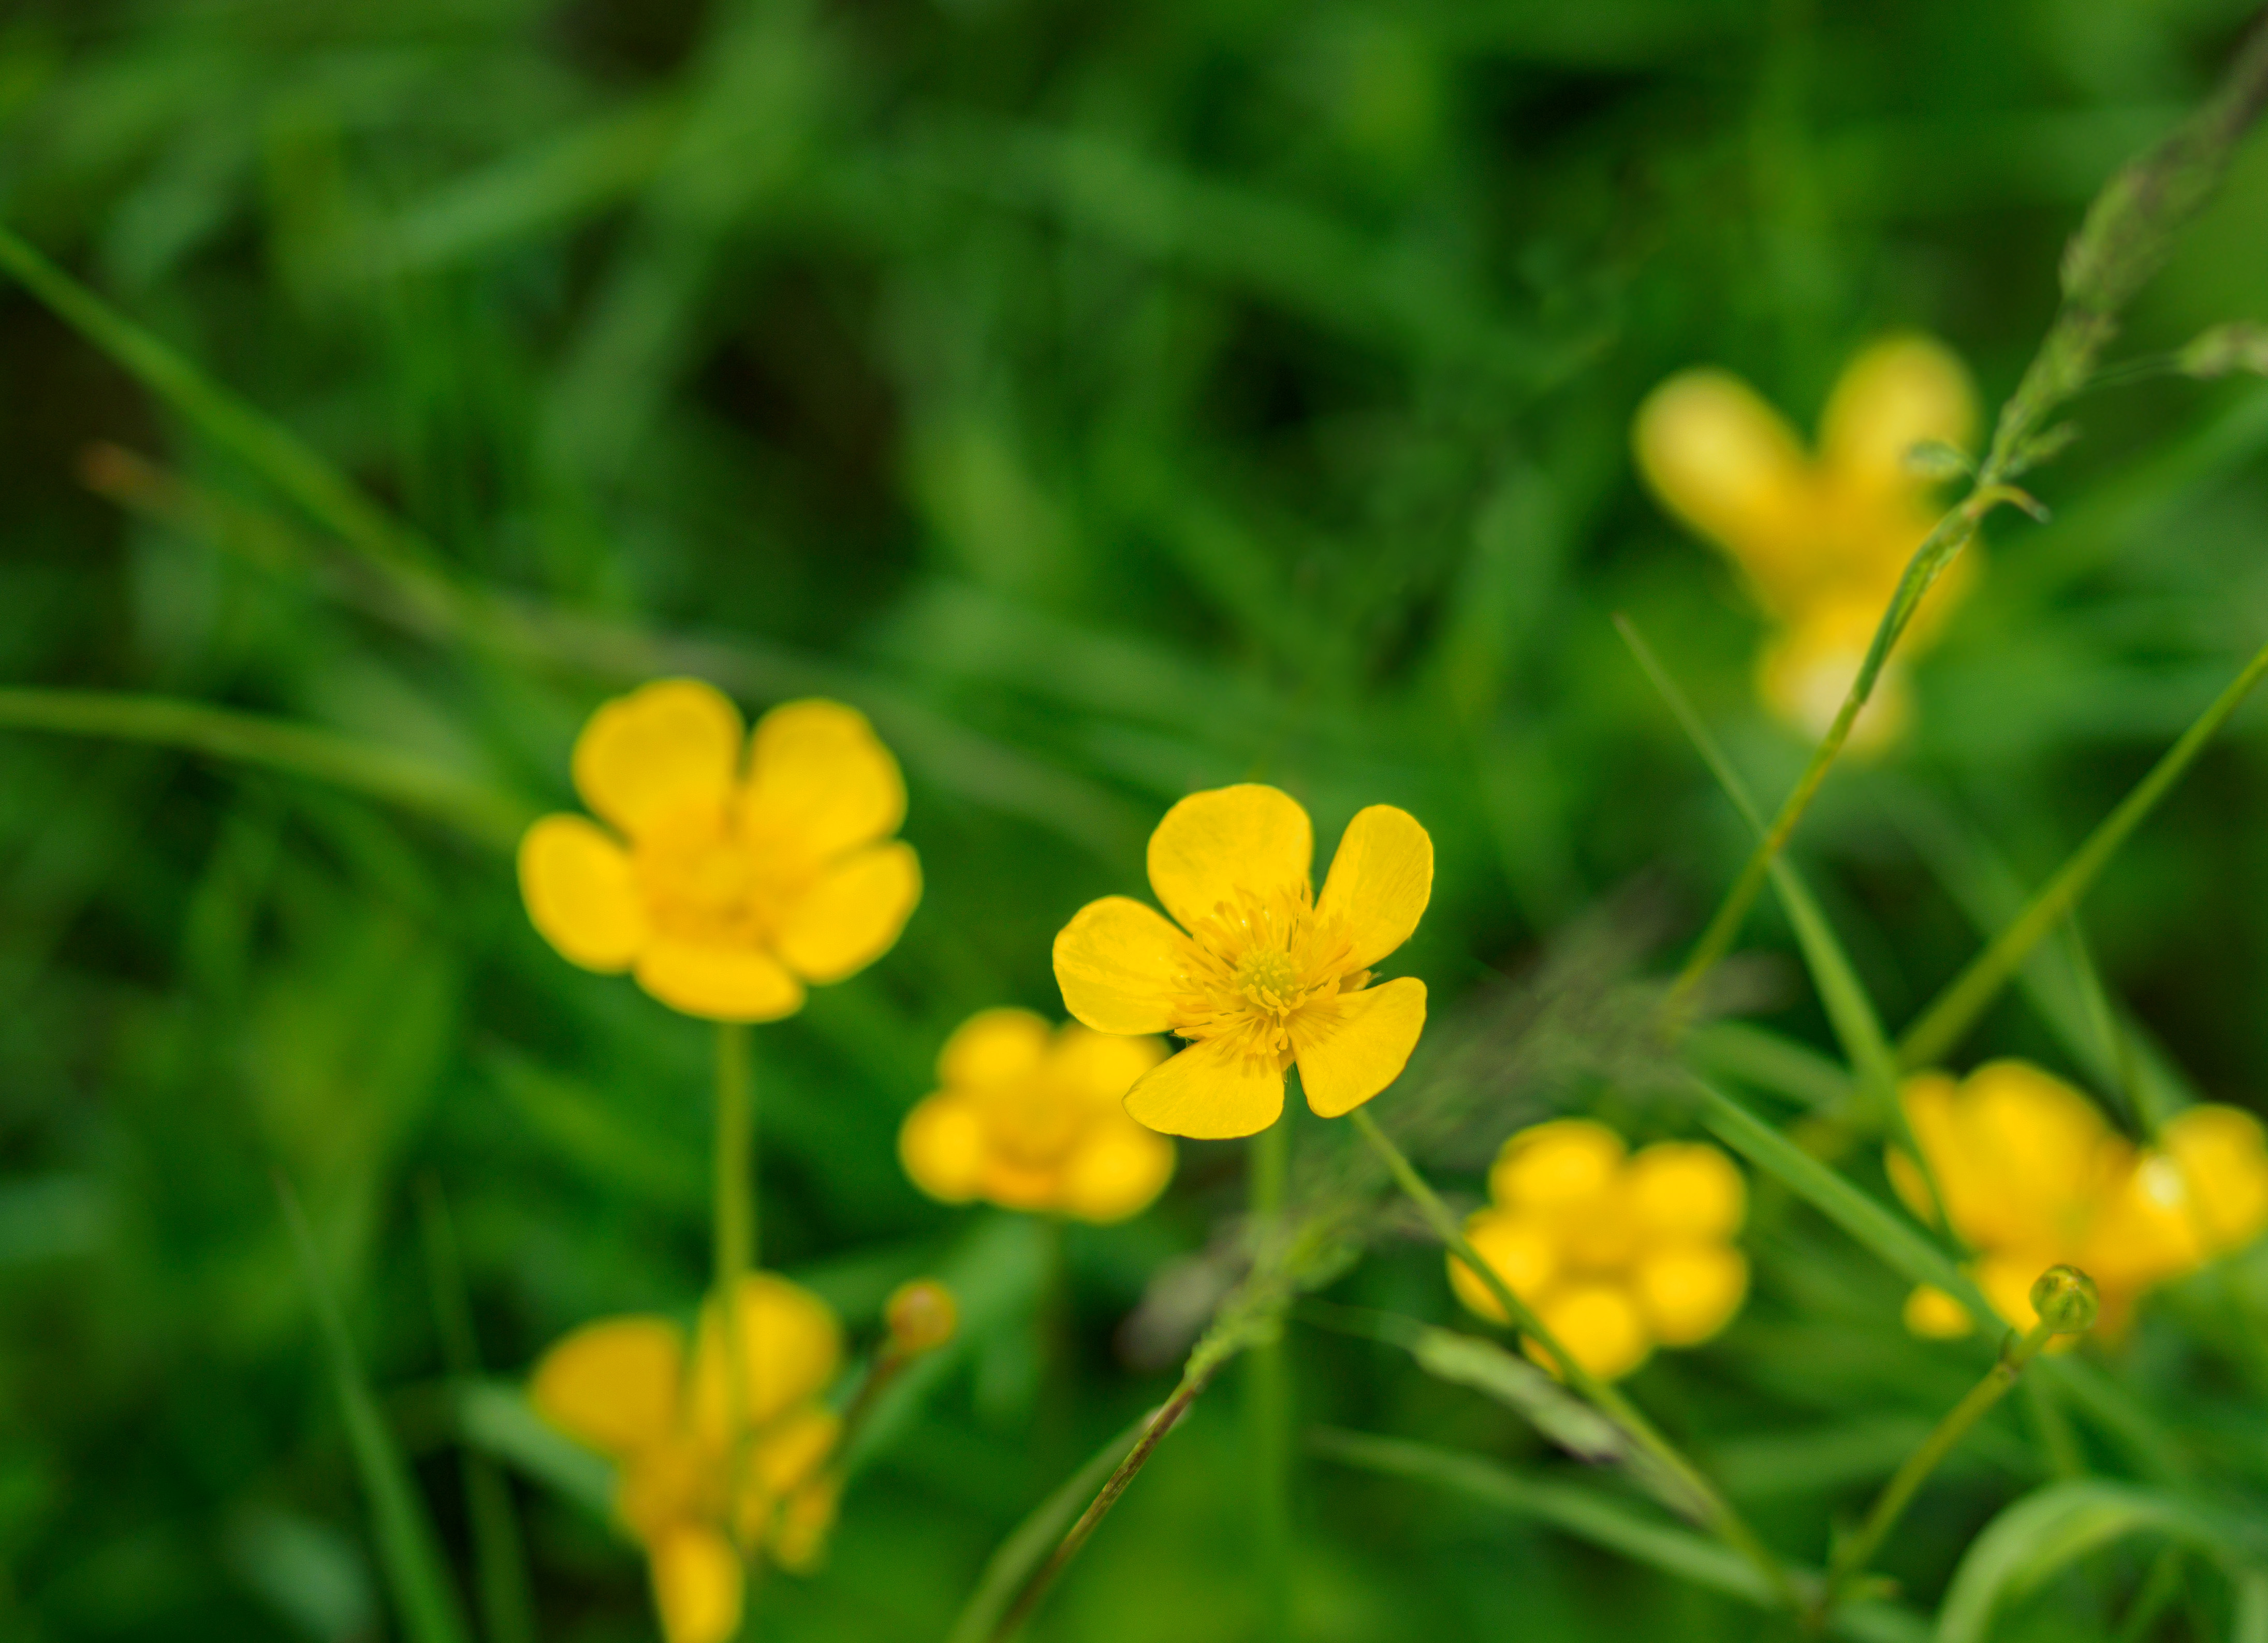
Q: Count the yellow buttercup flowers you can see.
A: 7